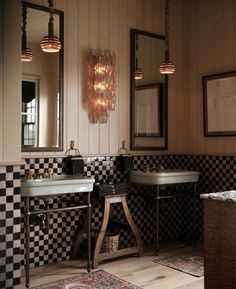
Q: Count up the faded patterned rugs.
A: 2